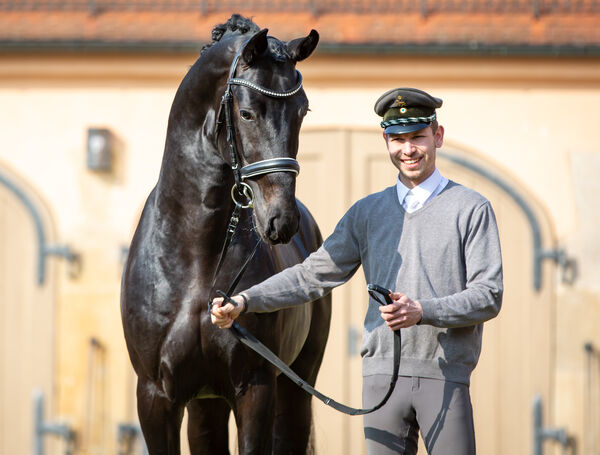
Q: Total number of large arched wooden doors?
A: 2